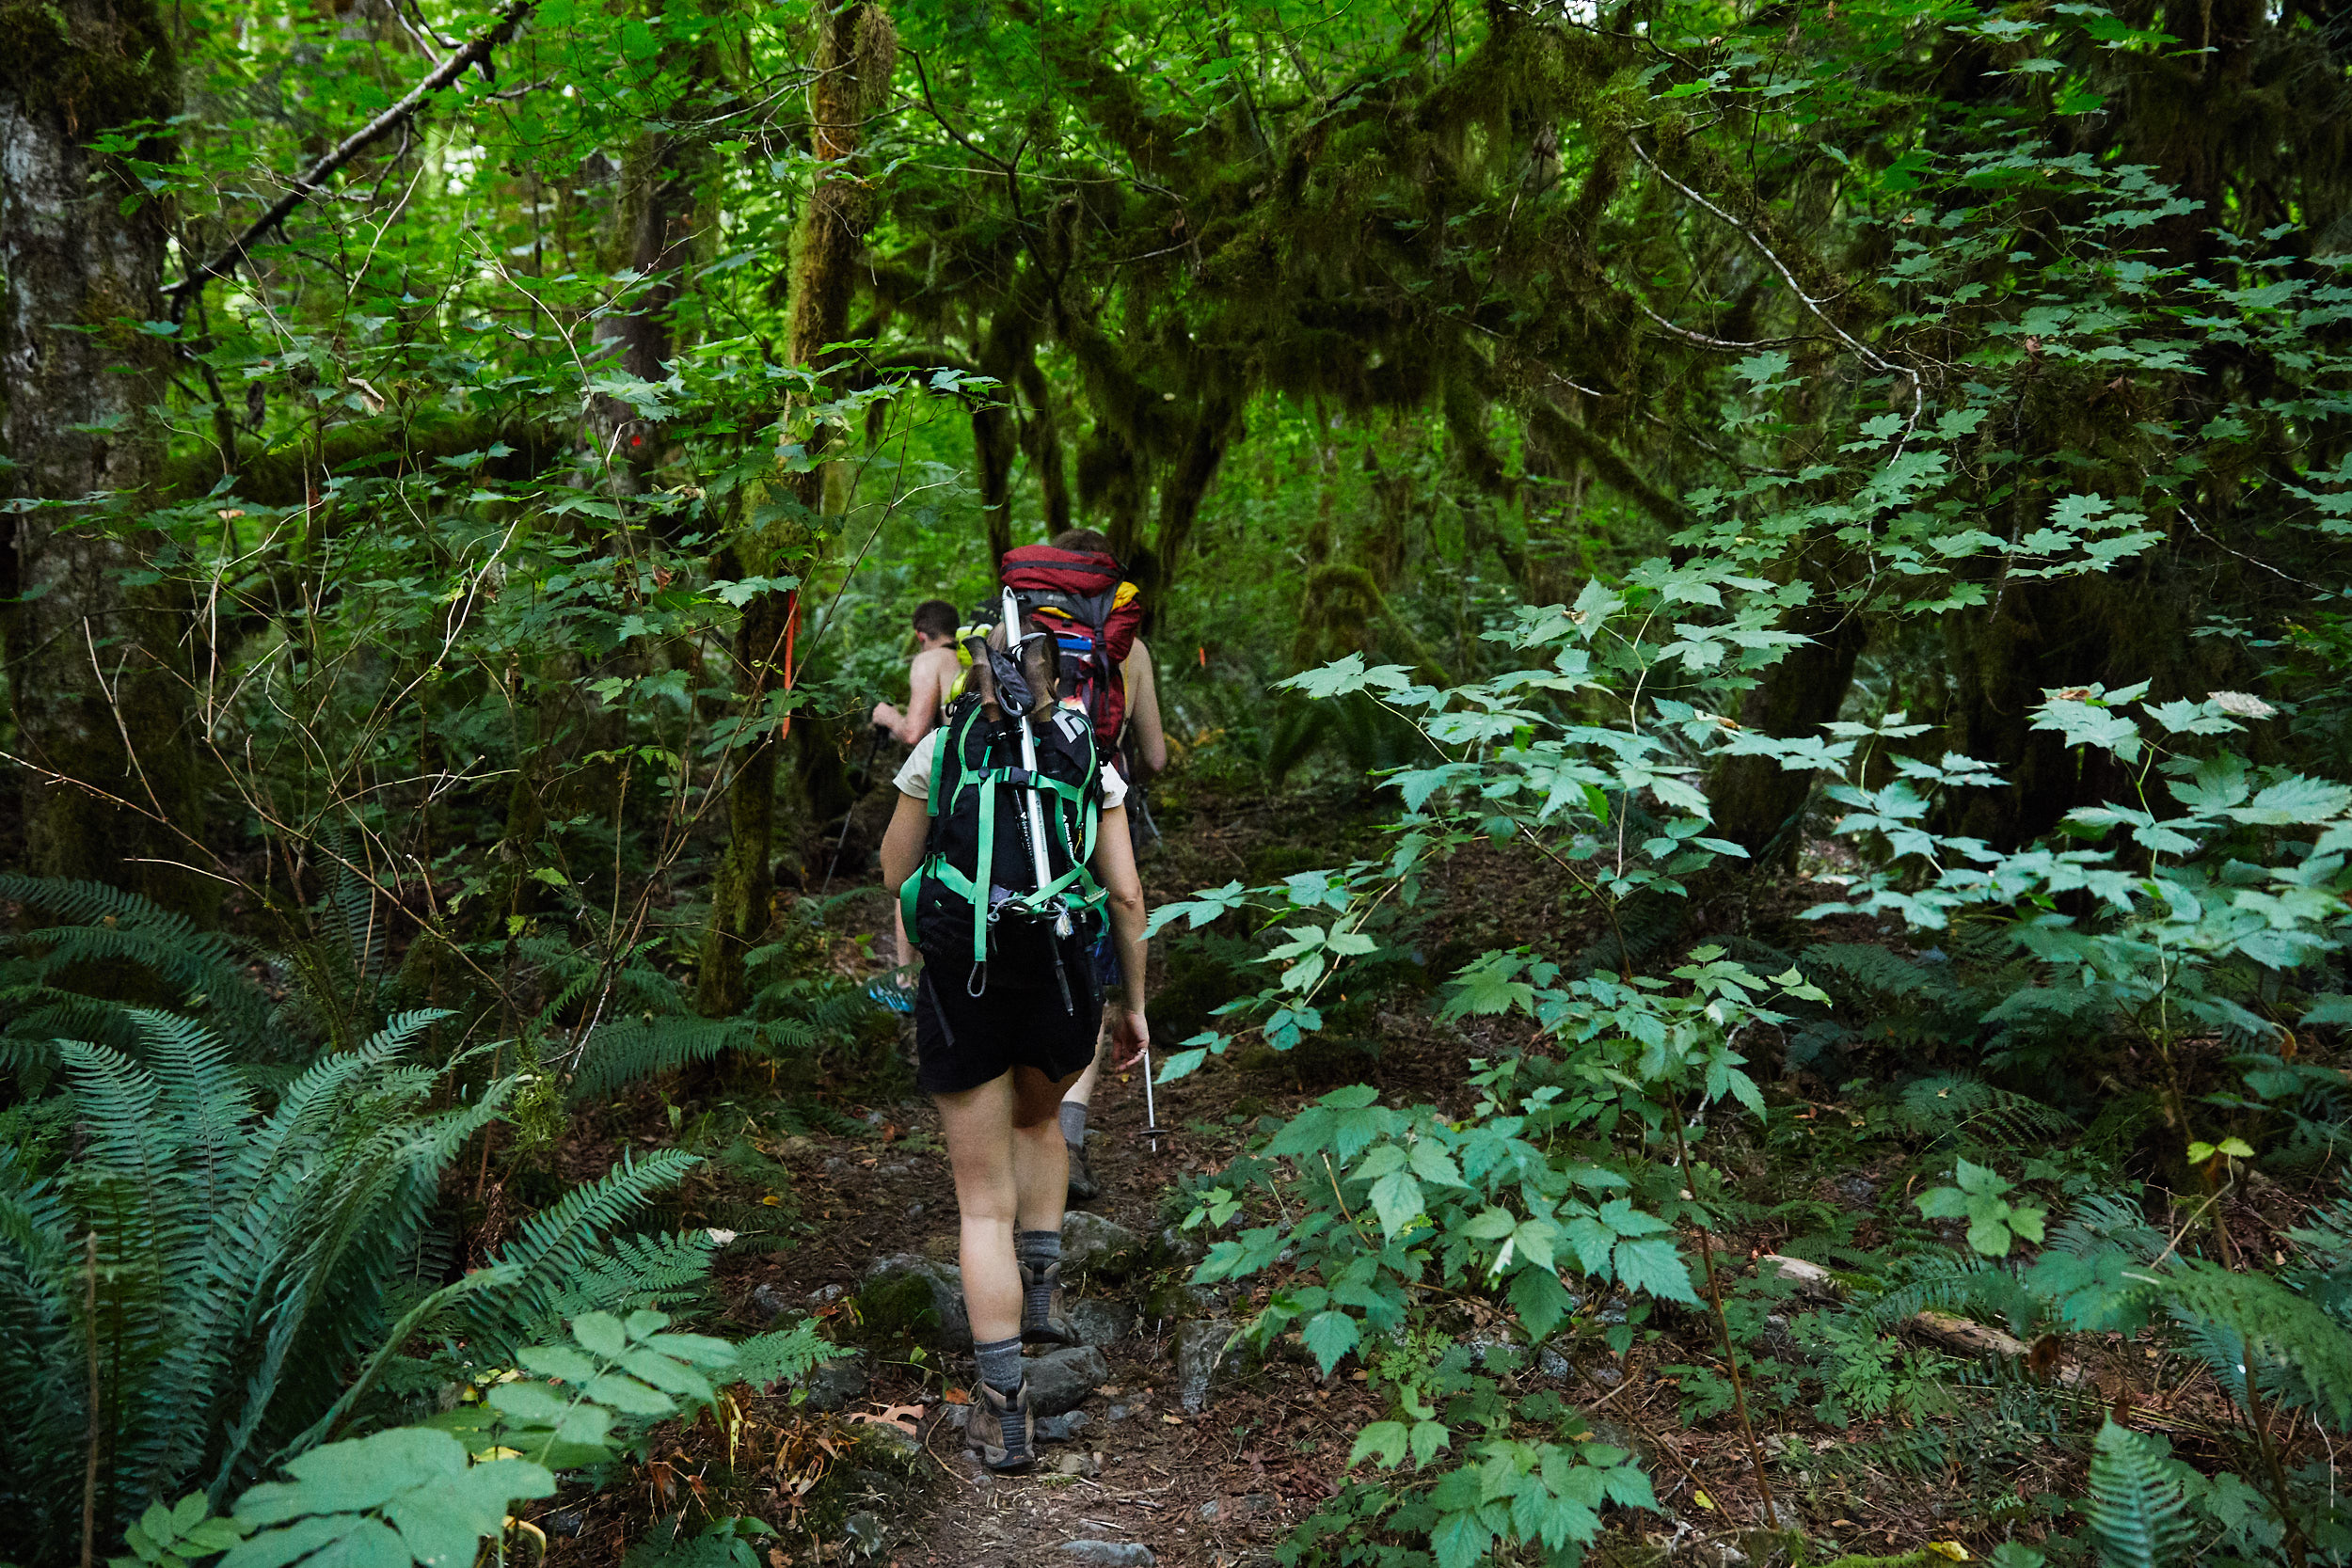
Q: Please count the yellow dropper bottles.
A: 0